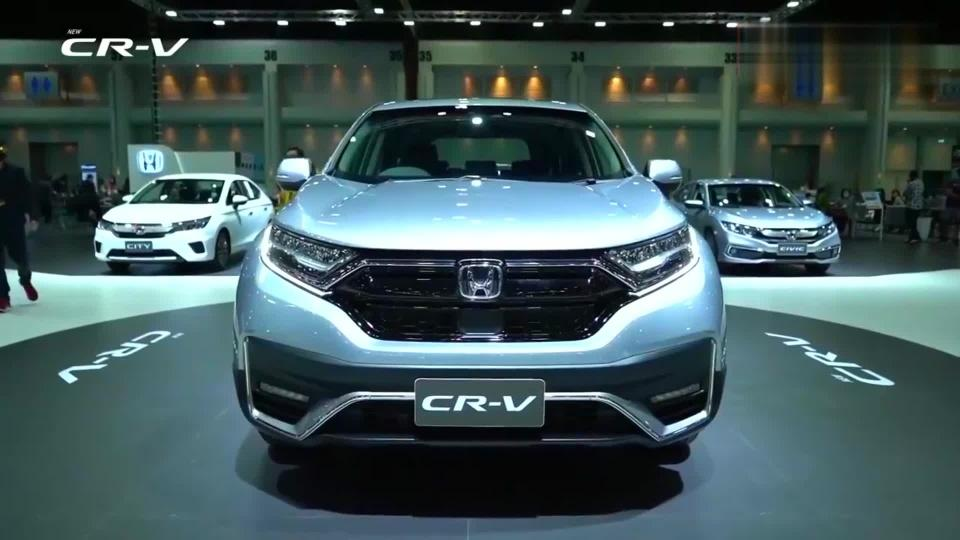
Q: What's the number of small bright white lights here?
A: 14